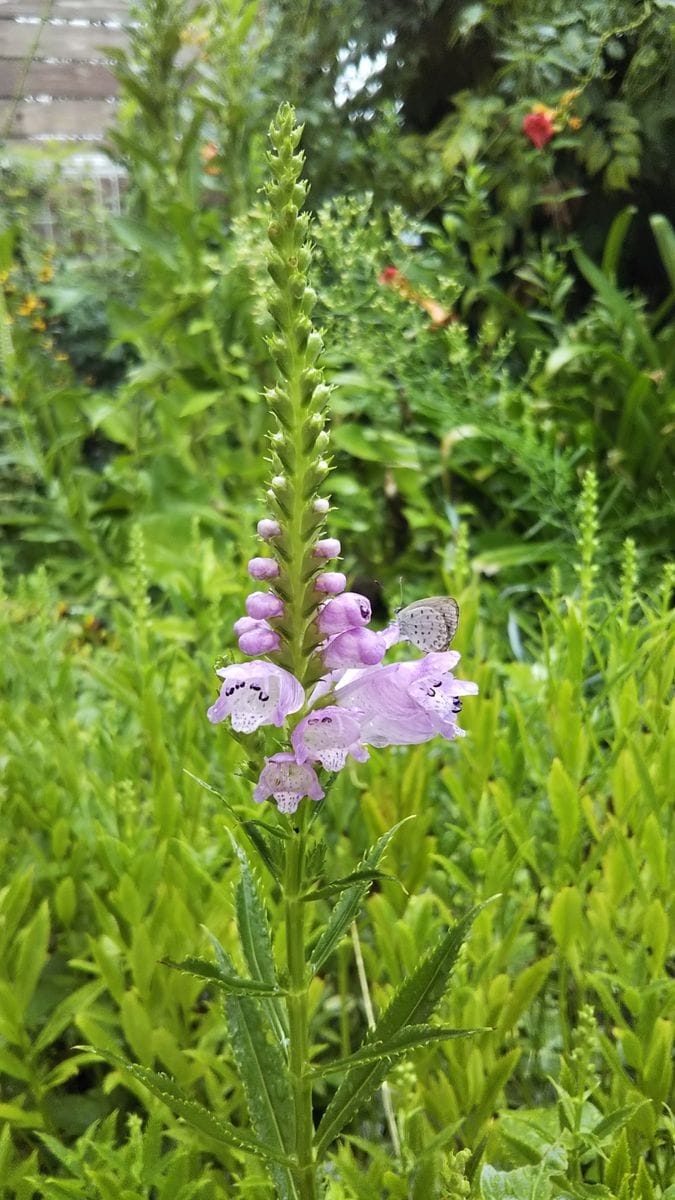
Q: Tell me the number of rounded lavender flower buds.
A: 9